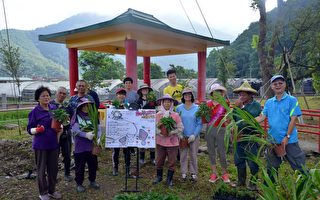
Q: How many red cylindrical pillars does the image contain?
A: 4